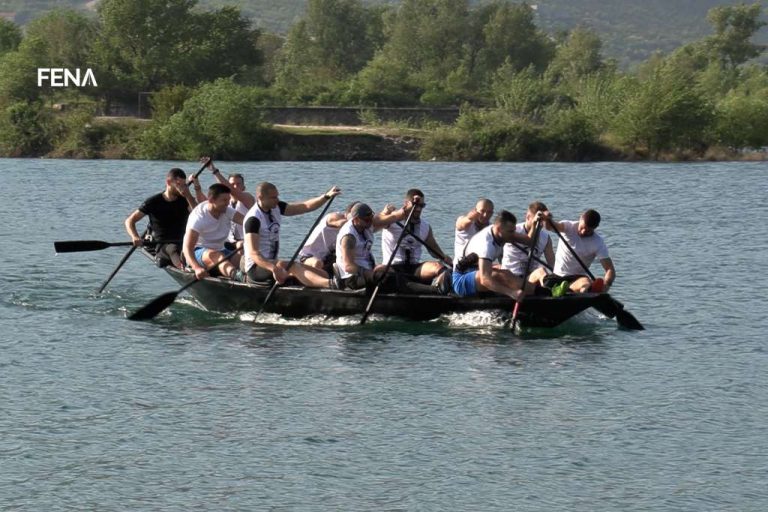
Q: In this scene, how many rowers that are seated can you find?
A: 11